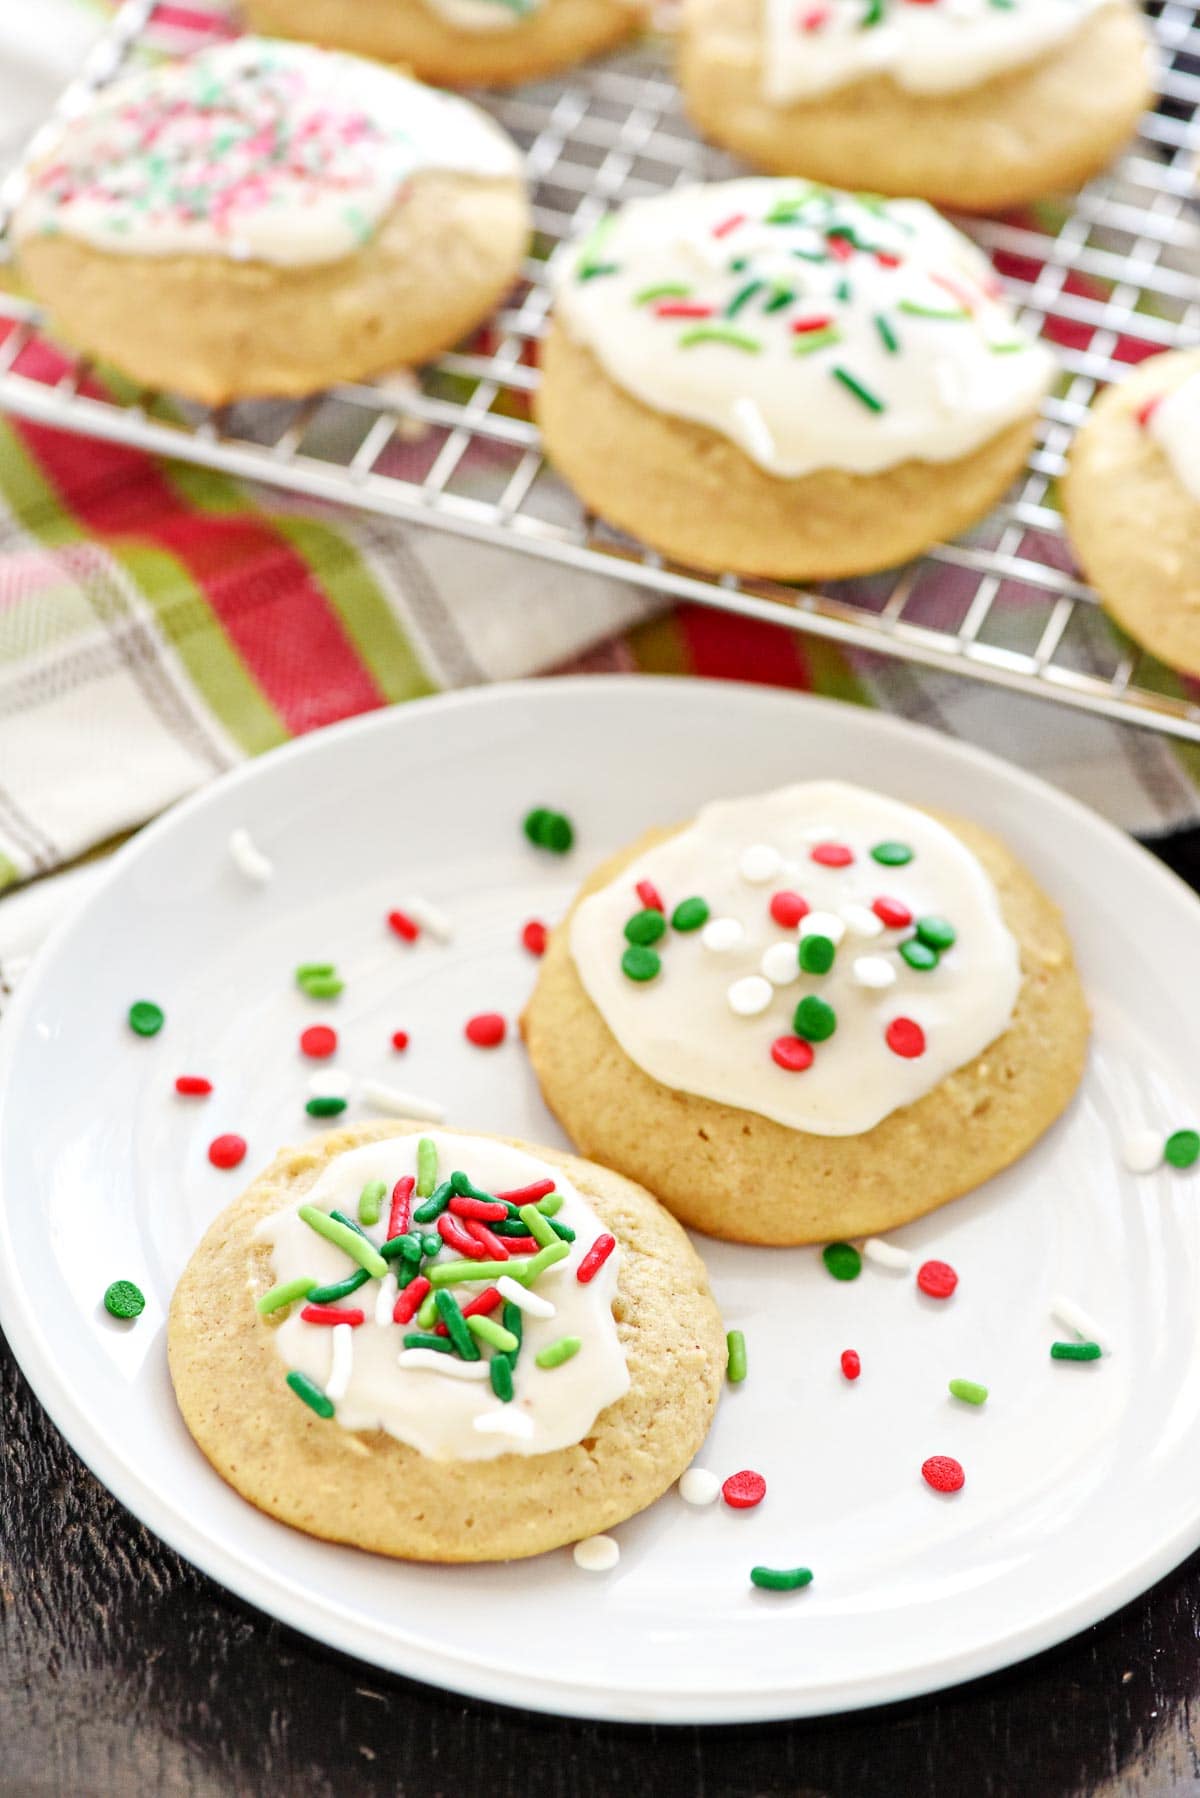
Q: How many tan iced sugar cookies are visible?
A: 7